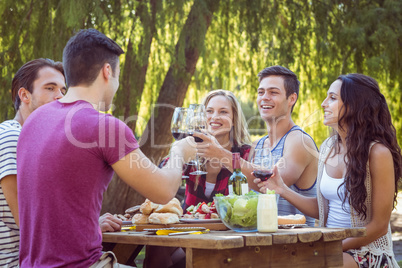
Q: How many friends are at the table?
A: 5